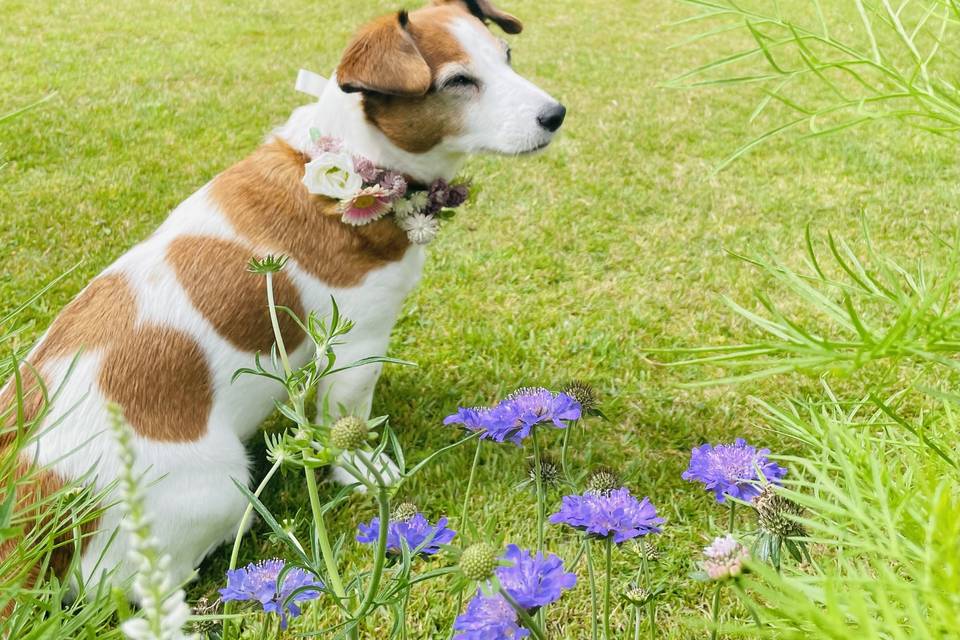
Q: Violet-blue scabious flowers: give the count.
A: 8